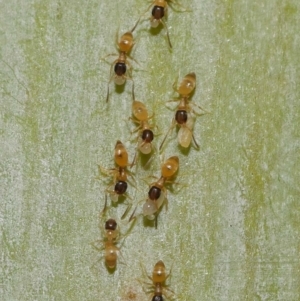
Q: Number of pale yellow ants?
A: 8